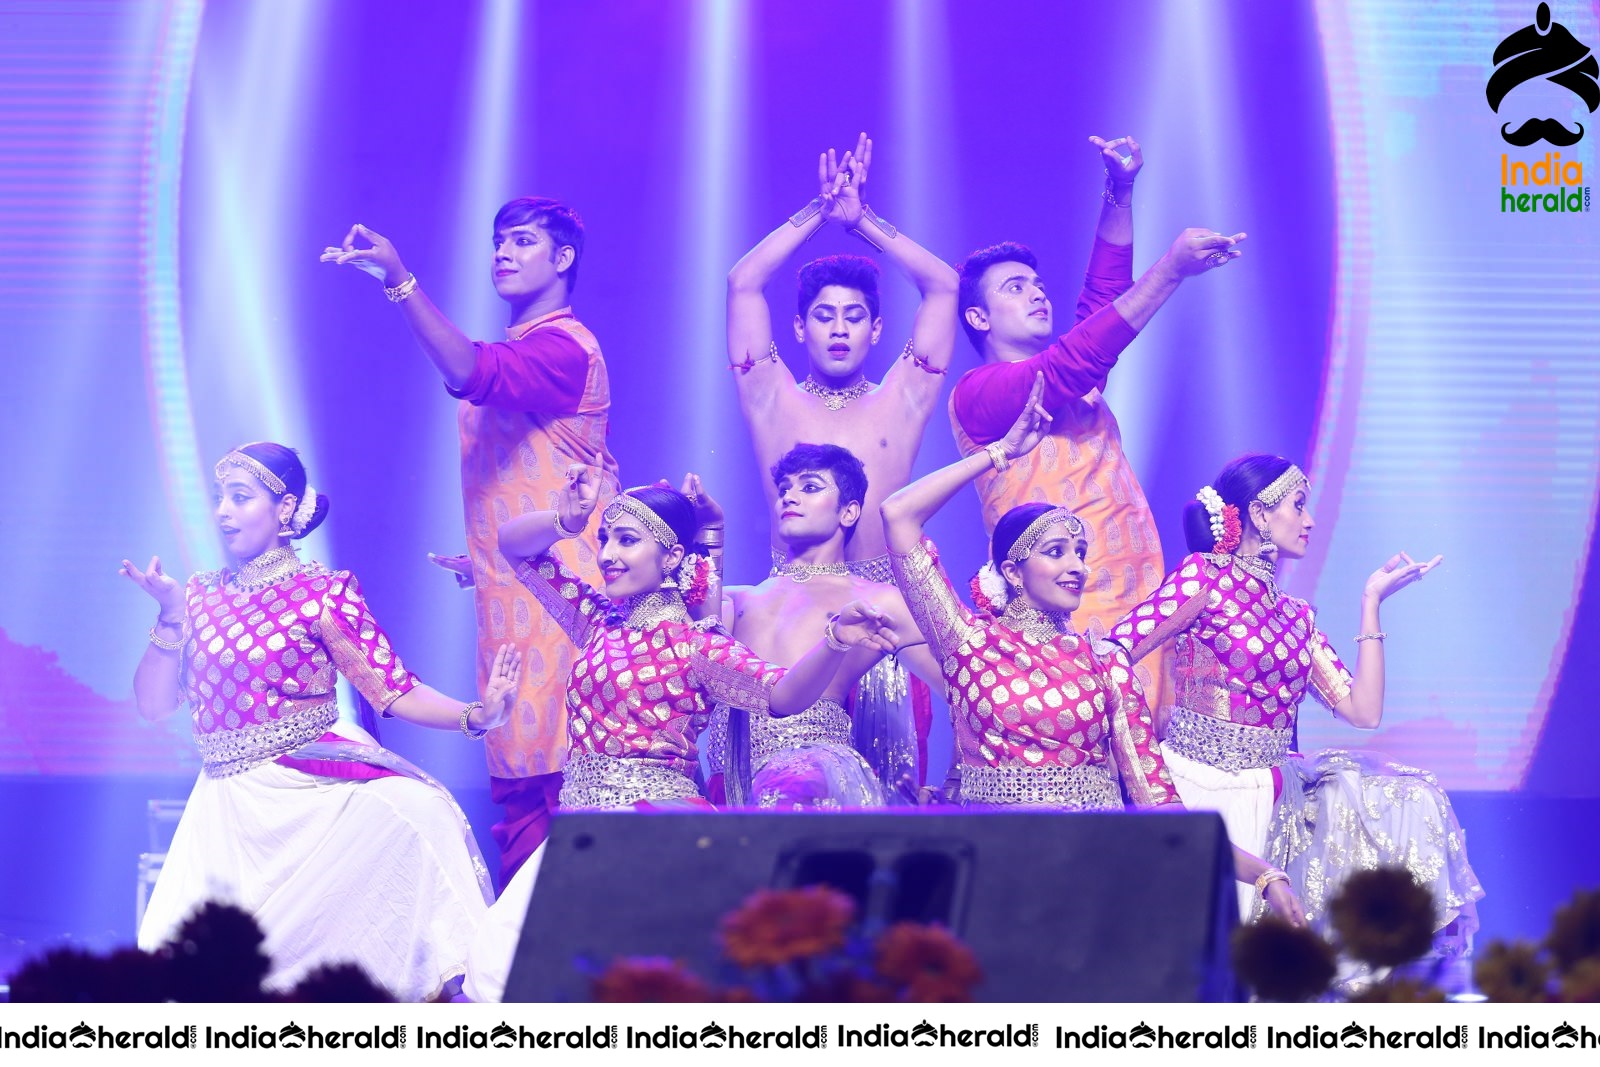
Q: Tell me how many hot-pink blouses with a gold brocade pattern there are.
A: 4